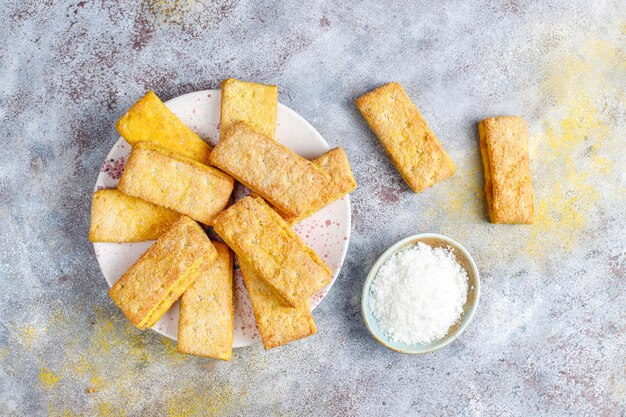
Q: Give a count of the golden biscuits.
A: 12